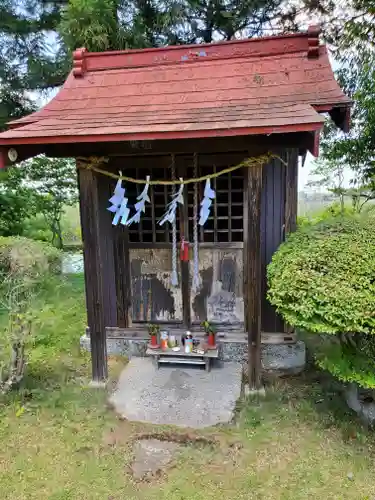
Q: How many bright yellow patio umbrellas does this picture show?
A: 0